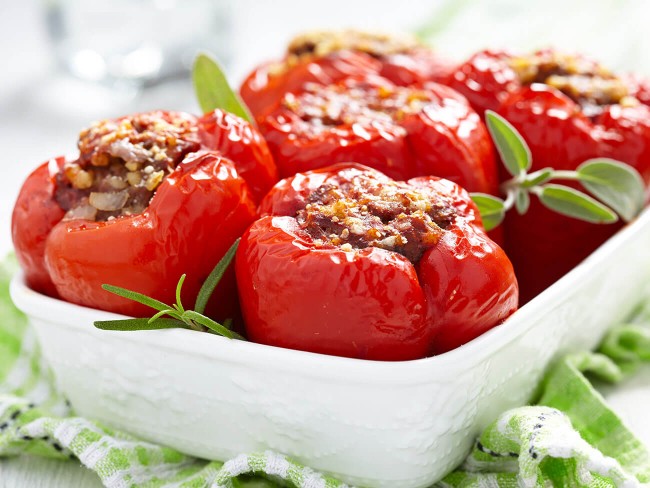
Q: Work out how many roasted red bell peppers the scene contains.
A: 5